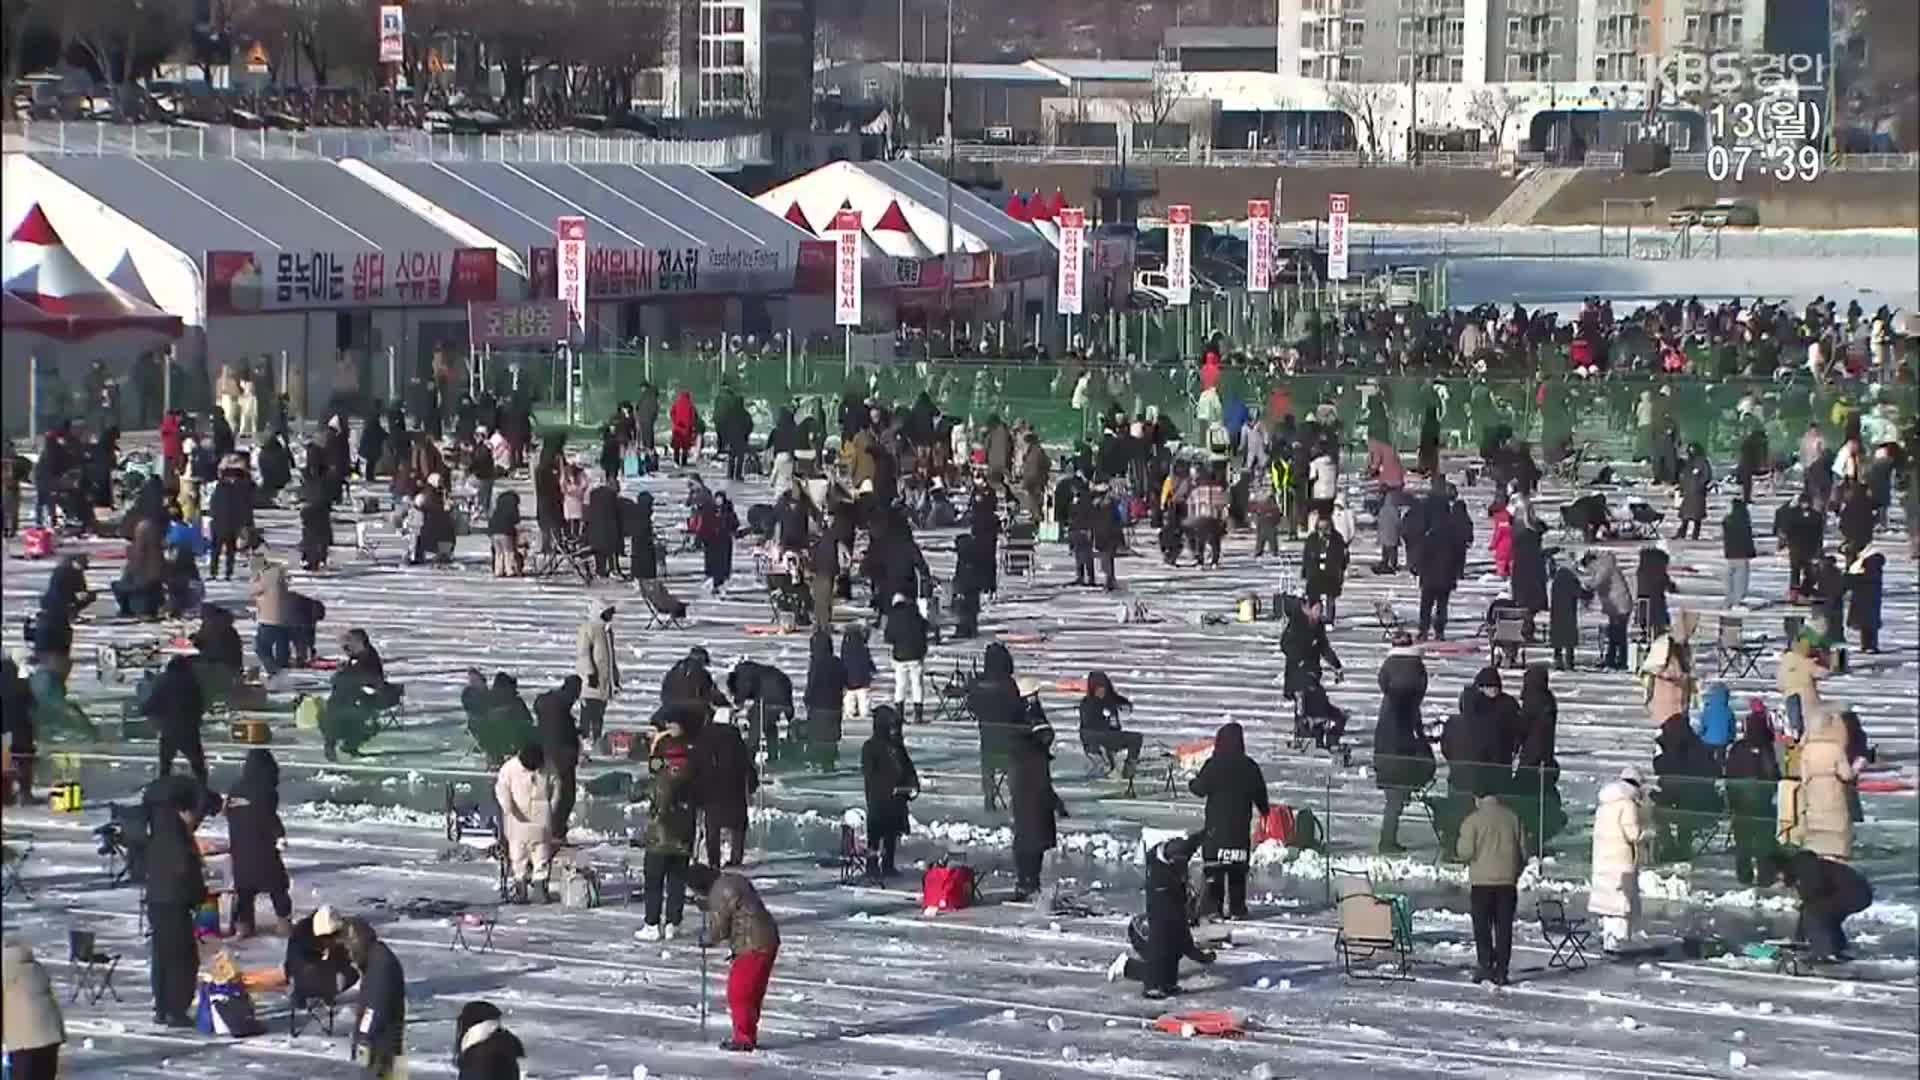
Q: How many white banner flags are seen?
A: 6